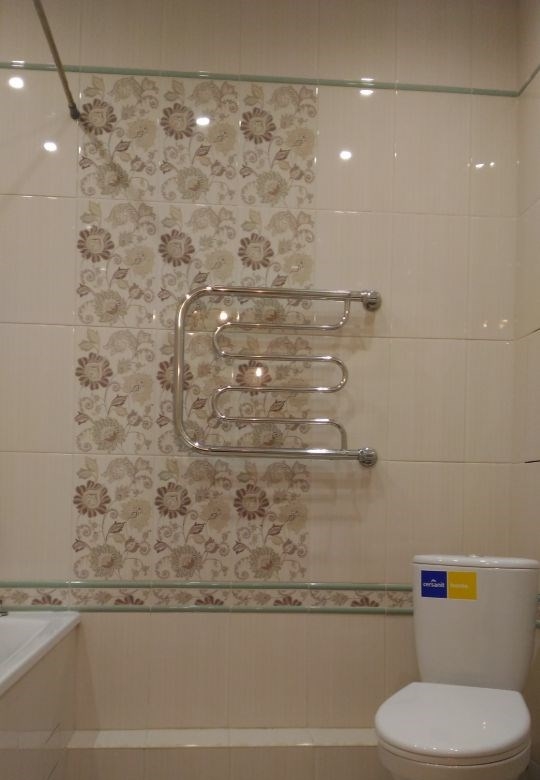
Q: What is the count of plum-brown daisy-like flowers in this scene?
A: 12